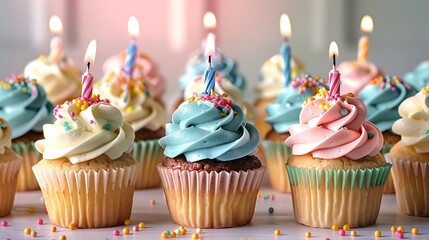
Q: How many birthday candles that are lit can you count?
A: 8